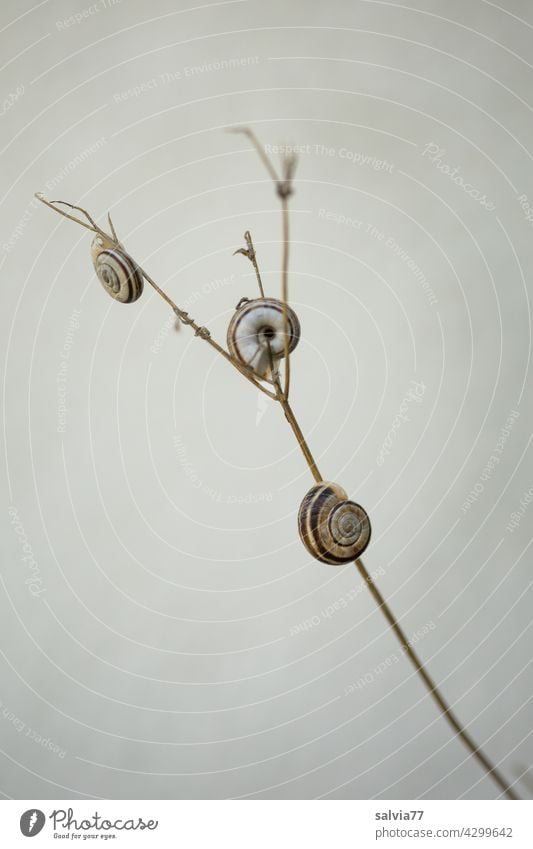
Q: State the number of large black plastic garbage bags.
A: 0